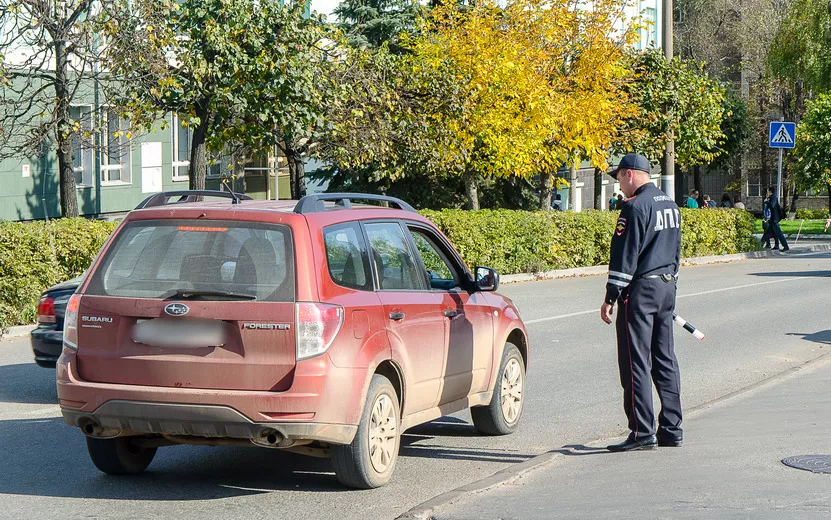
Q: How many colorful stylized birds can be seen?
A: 0